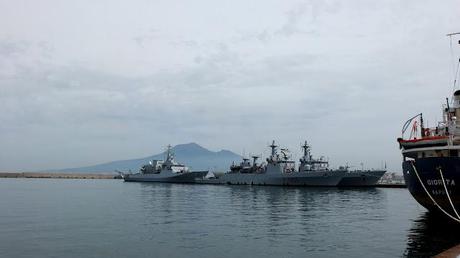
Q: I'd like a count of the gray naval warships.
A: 3